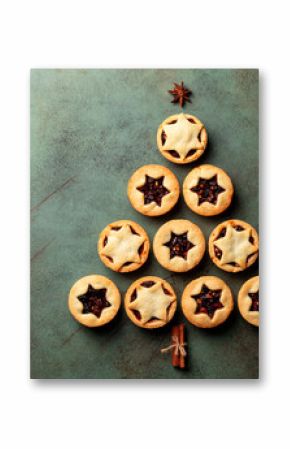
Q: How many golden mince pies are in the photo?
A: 10